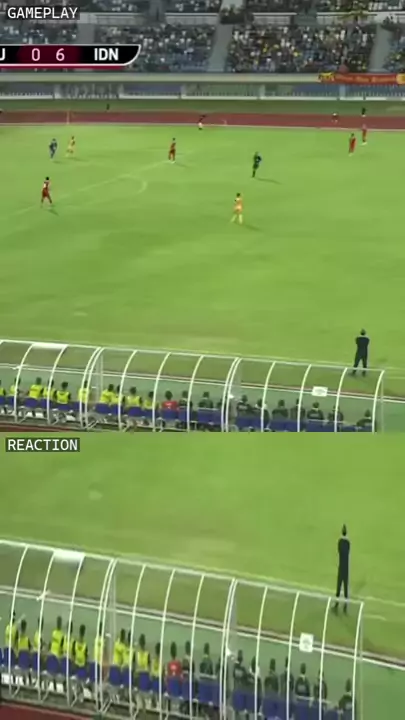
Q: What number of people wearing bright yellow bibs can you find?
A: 11